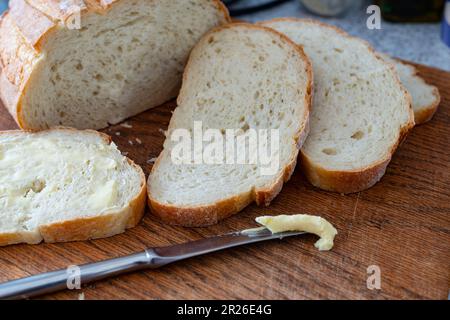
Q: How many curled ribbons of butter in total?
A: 1